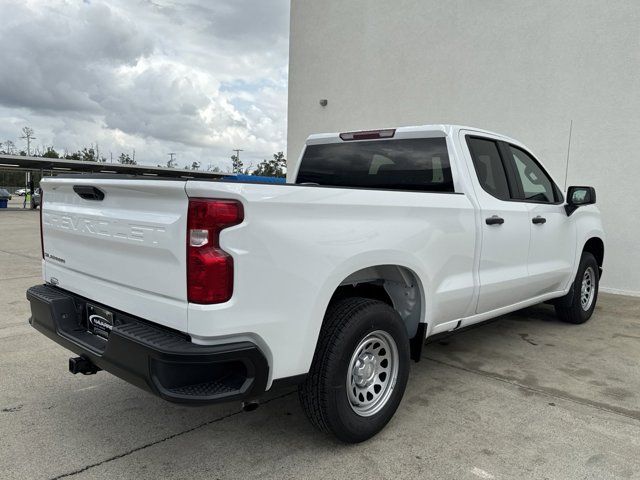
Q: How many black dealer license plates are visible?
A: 1